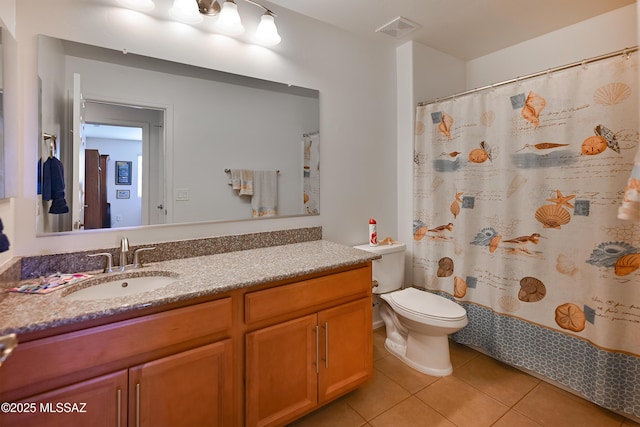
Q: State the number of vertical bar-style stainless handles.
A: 4